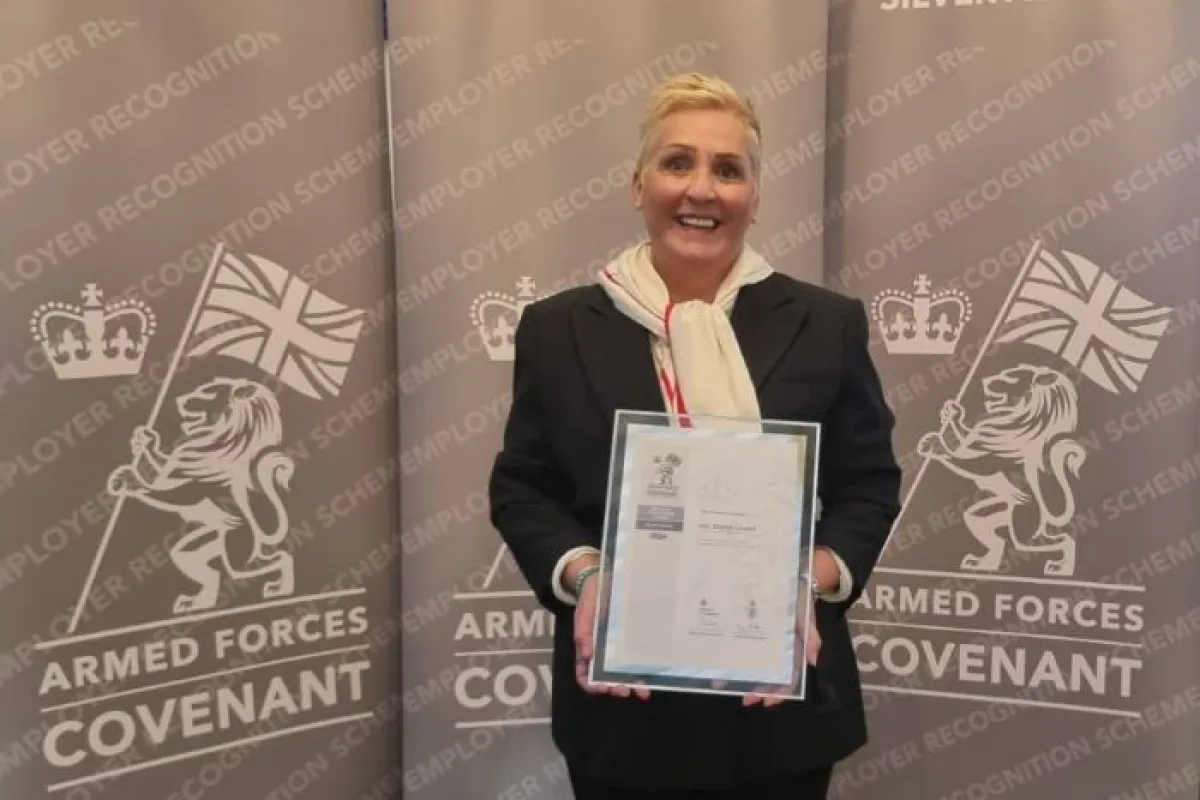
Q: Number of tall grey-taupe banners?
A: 3